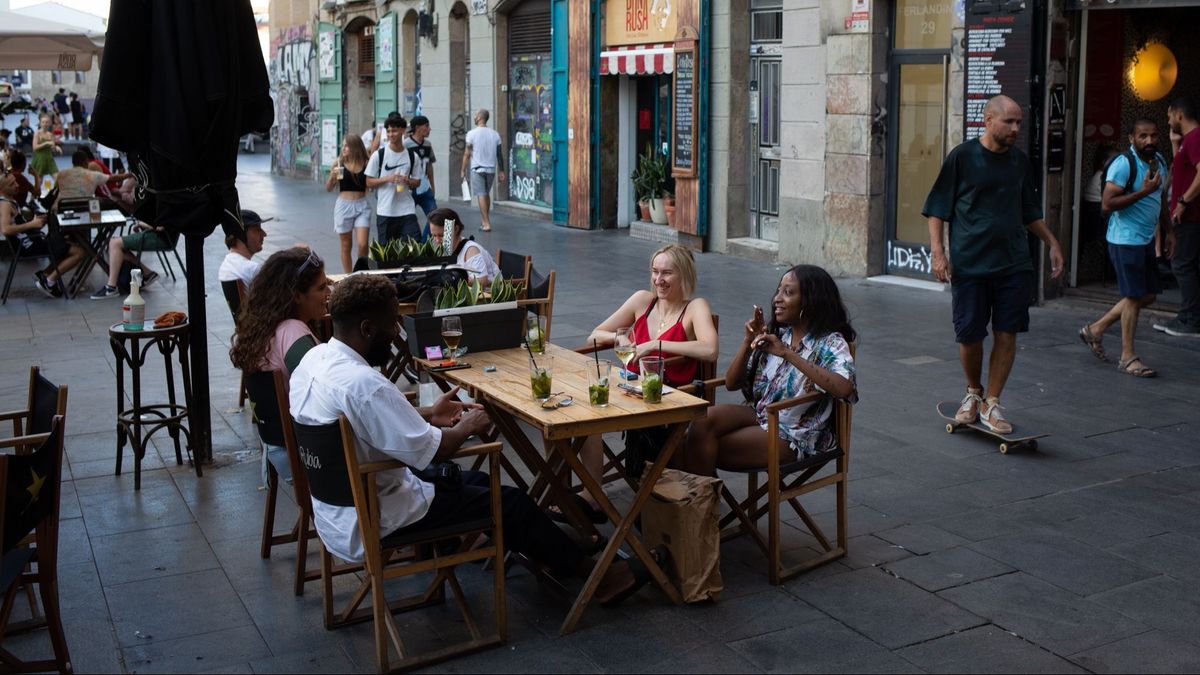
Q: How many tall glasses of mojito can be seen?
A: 4